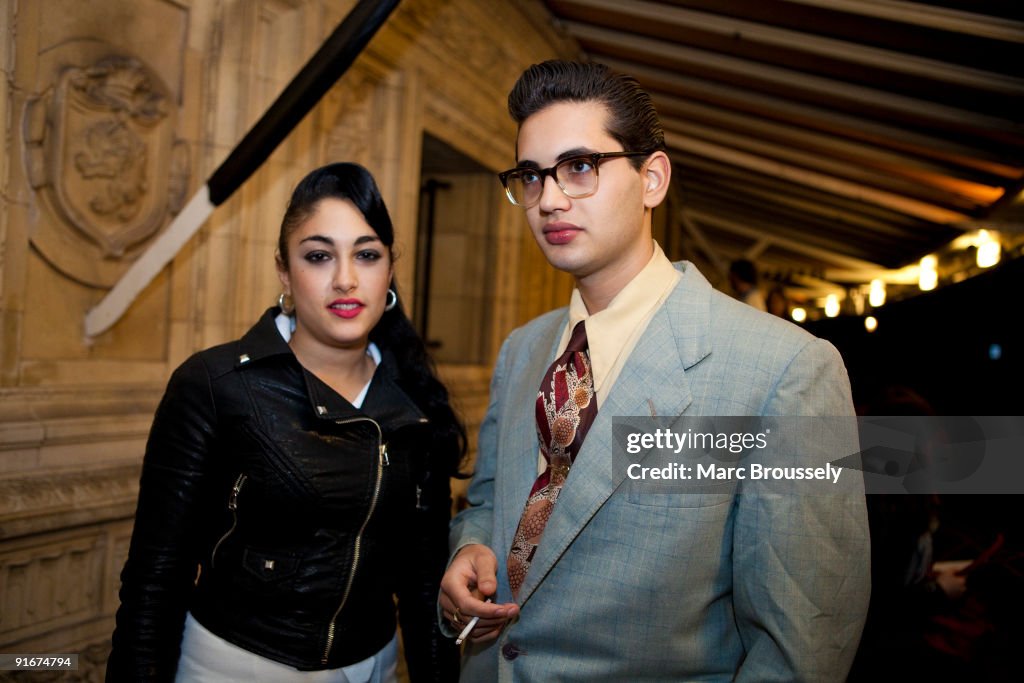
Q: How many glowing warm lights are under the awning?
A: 6